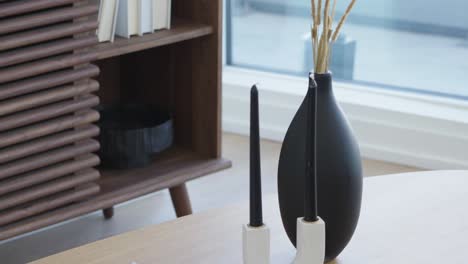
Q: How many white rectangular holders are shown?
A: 2